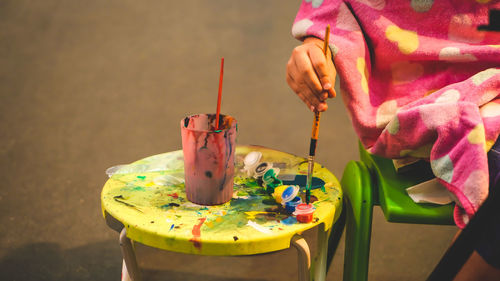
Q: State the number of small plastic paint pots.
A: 6